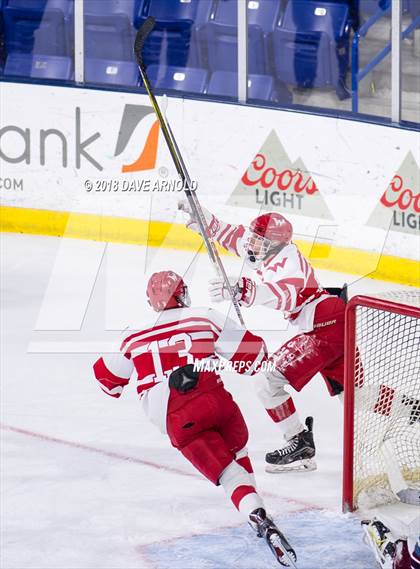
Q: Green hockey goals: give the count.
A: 0